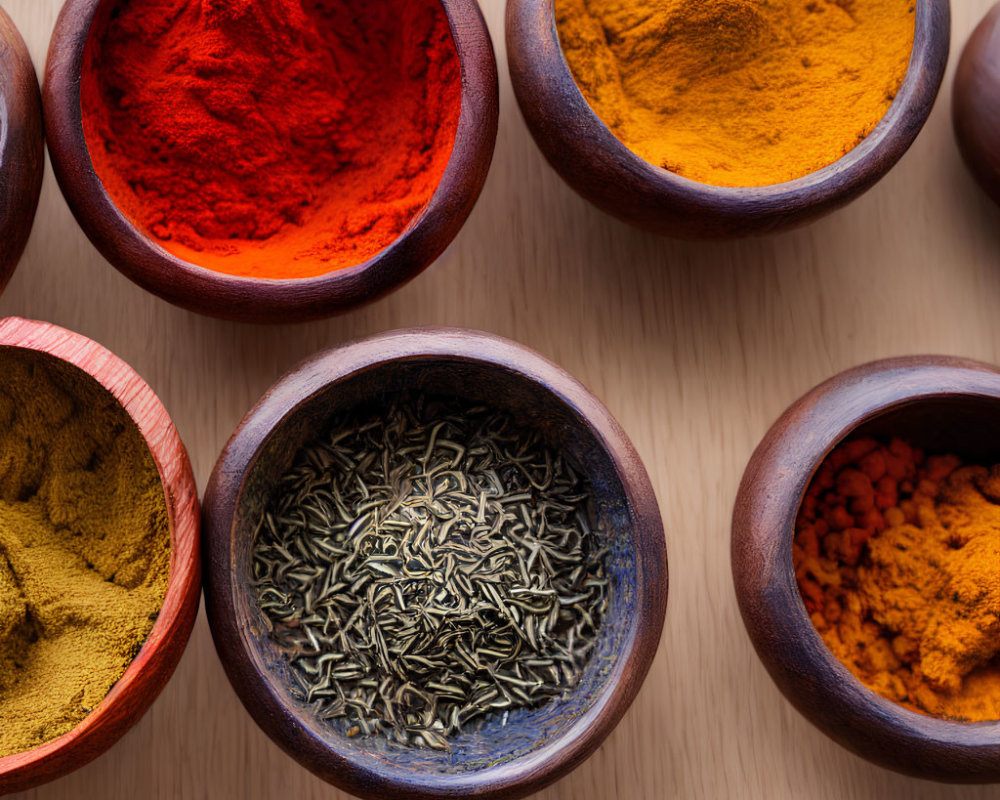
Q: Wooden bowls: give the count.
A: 7